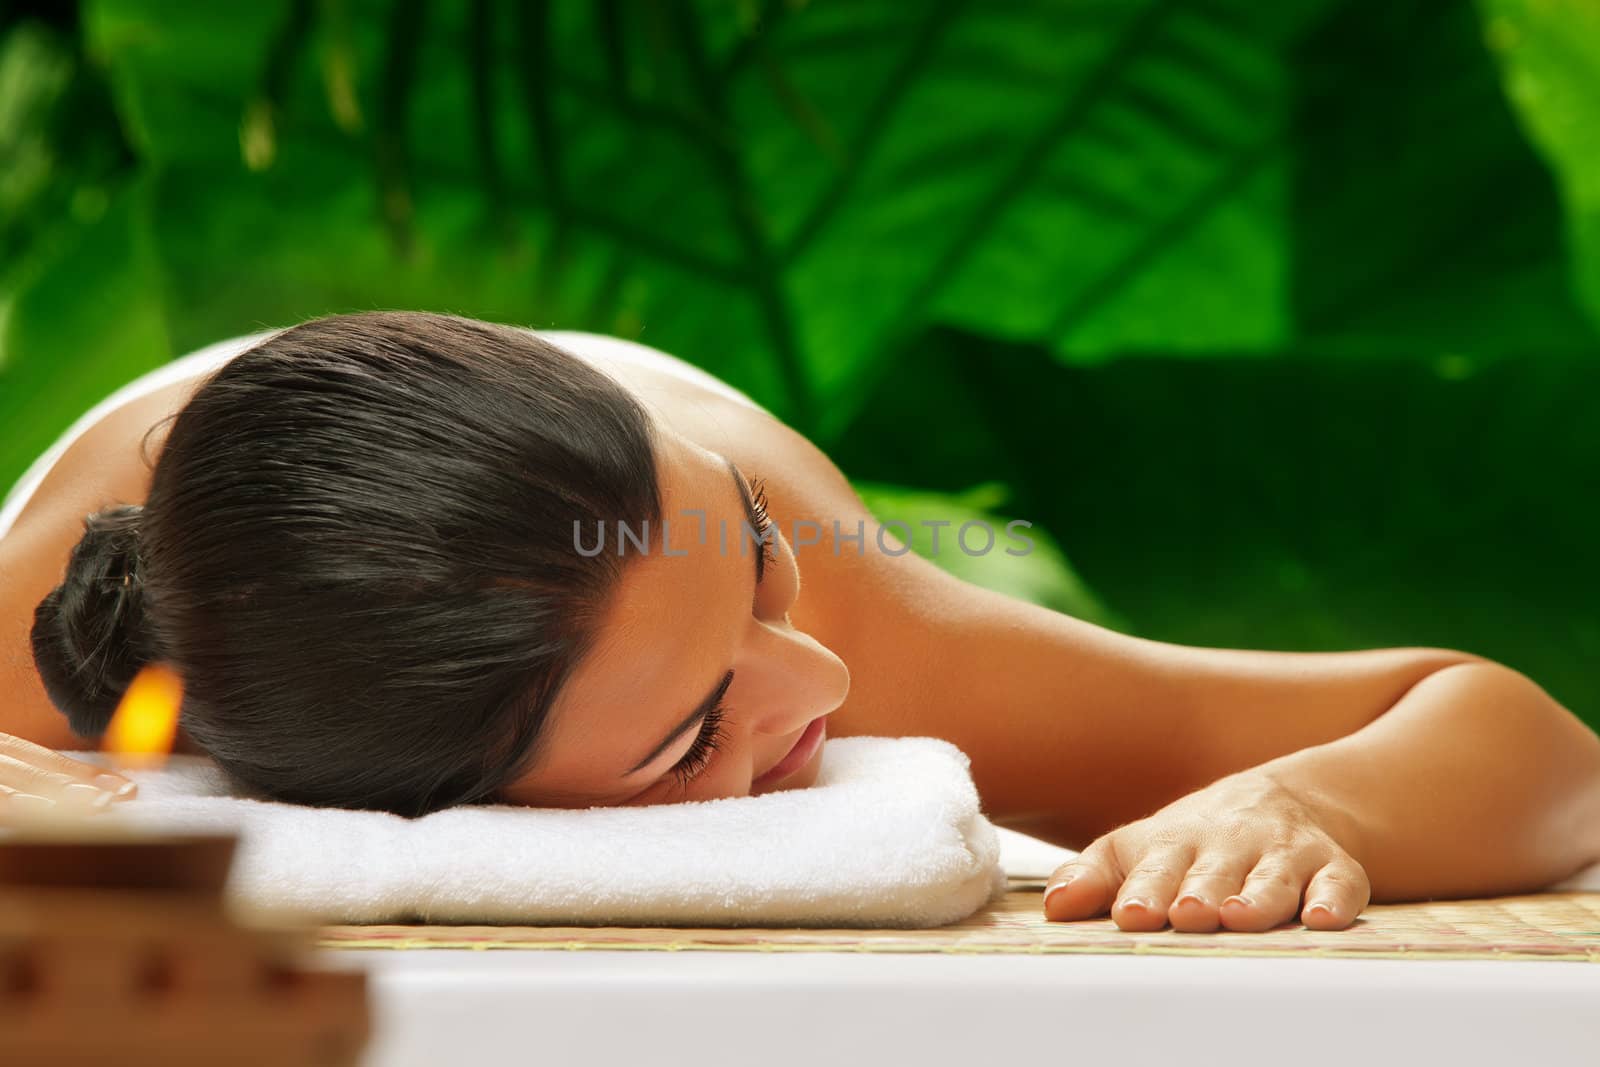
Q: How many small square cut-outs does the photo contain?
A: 3